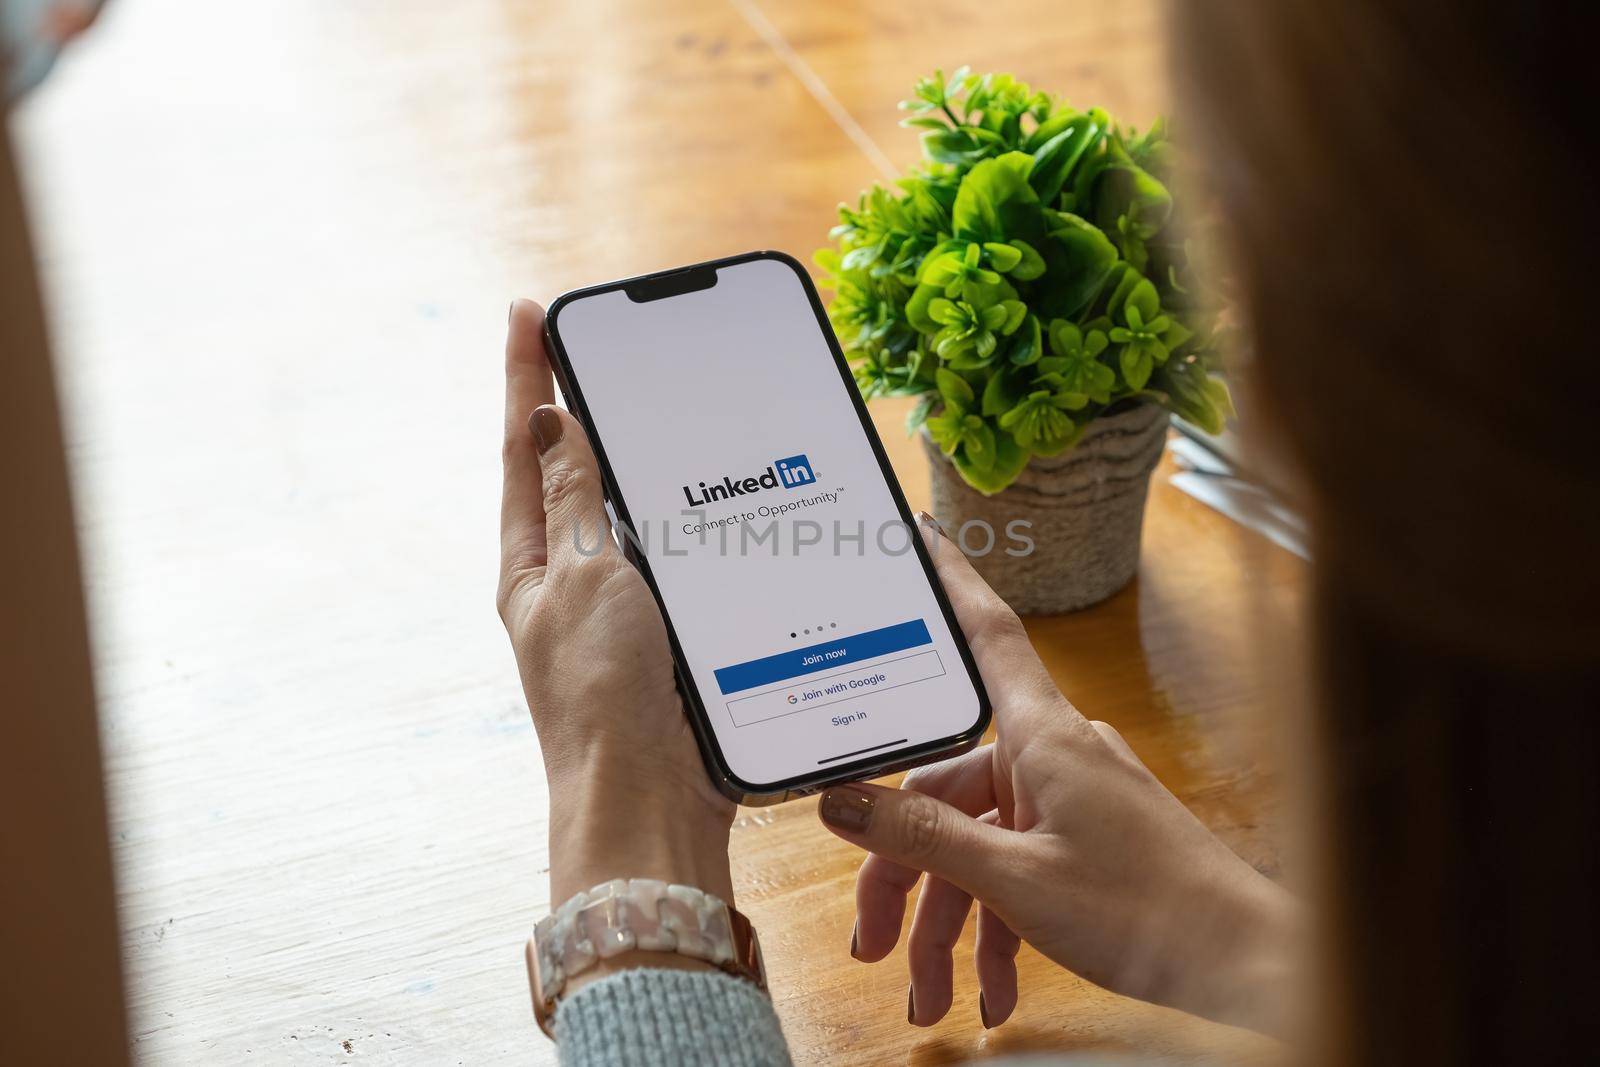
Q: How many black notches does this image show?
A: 1